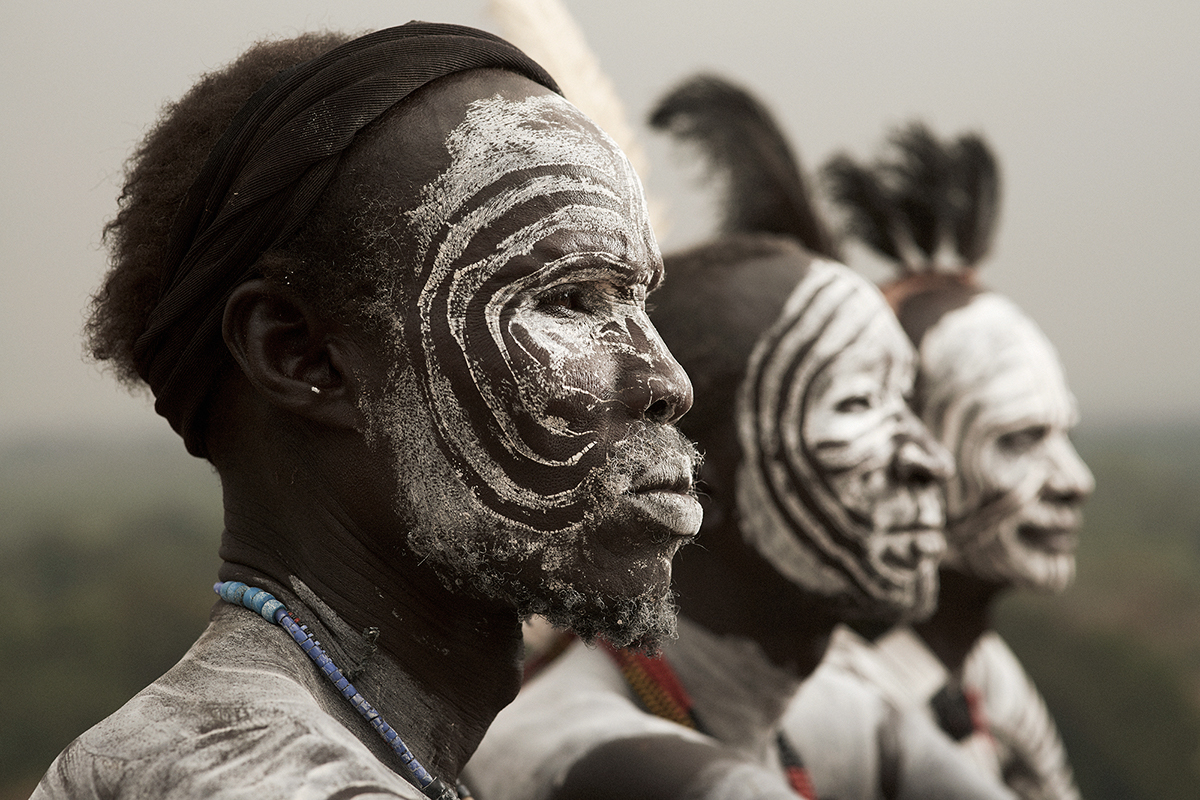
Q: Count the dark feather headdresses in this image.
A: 2